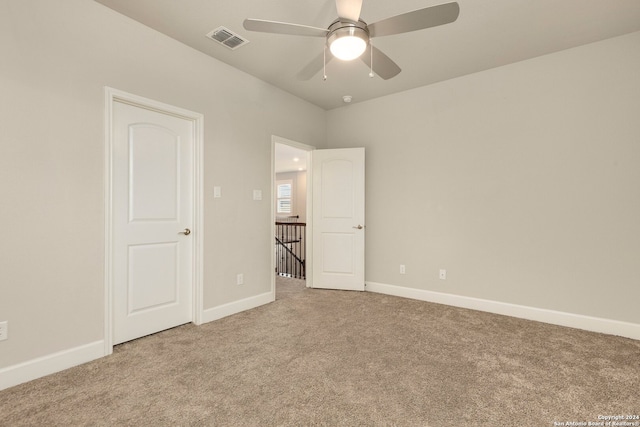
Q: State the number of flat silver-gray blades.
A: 5